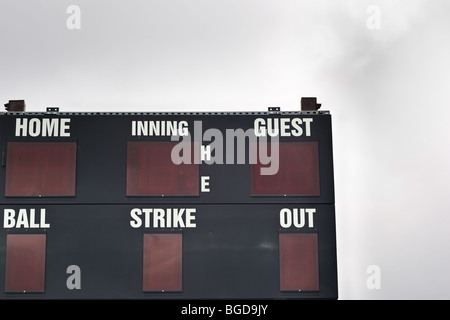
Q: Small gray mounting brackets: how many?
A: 2